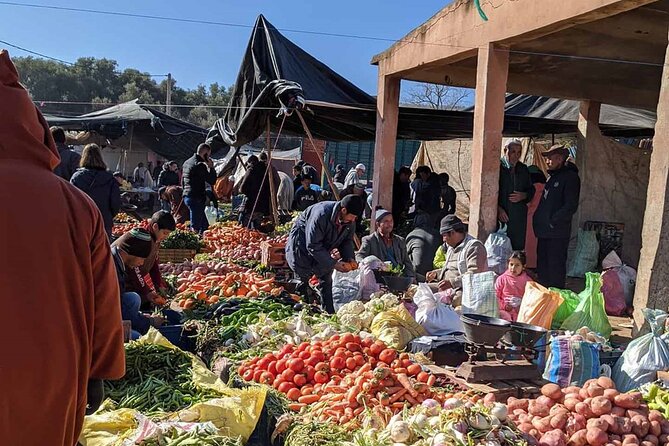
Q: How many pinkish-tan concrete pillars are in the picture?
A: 4